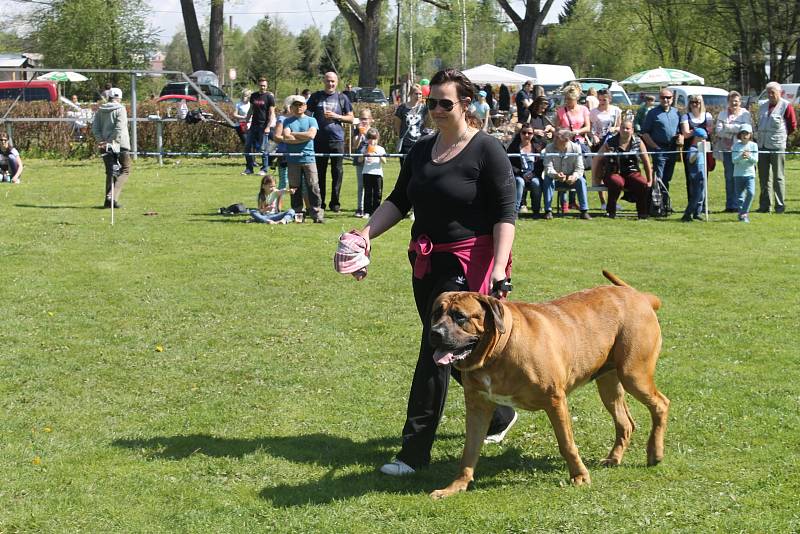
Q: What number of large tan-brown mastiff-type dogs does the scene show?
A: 1